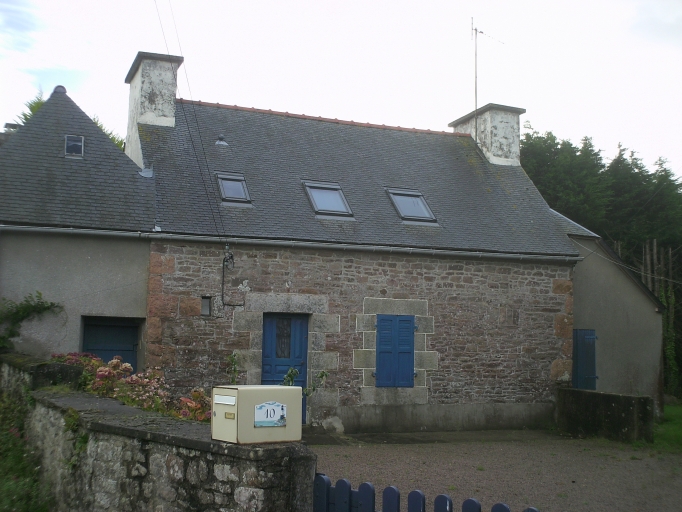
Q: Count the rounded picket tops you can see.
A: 9